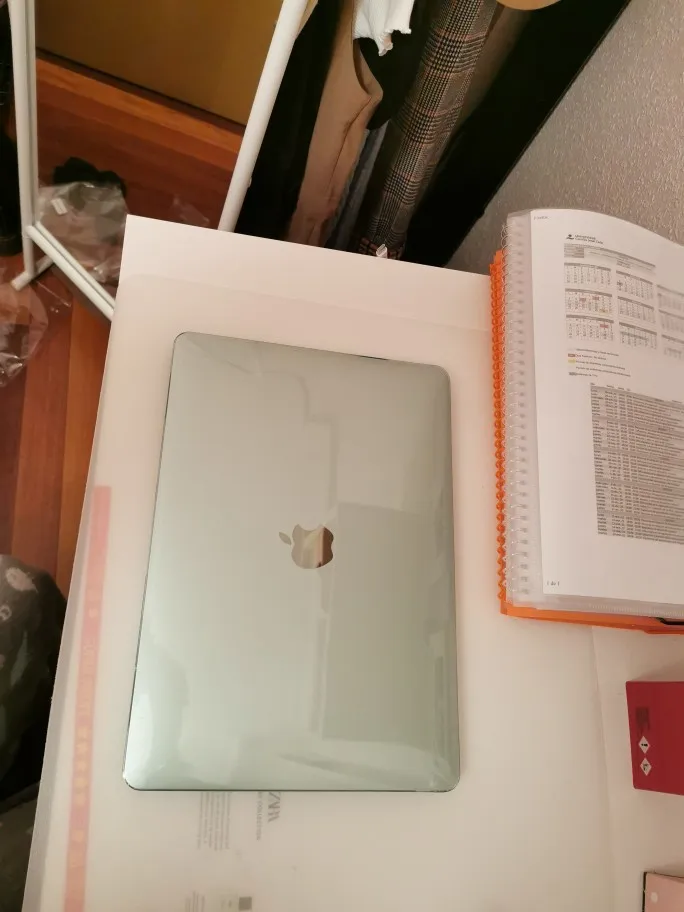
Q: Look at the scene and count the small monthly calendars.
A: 9